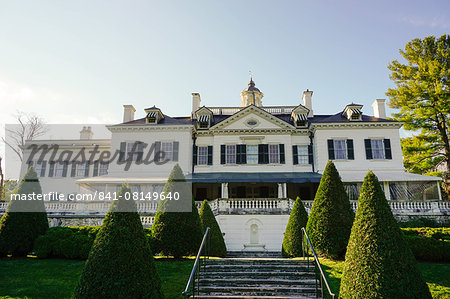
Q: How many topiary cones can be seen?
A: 7